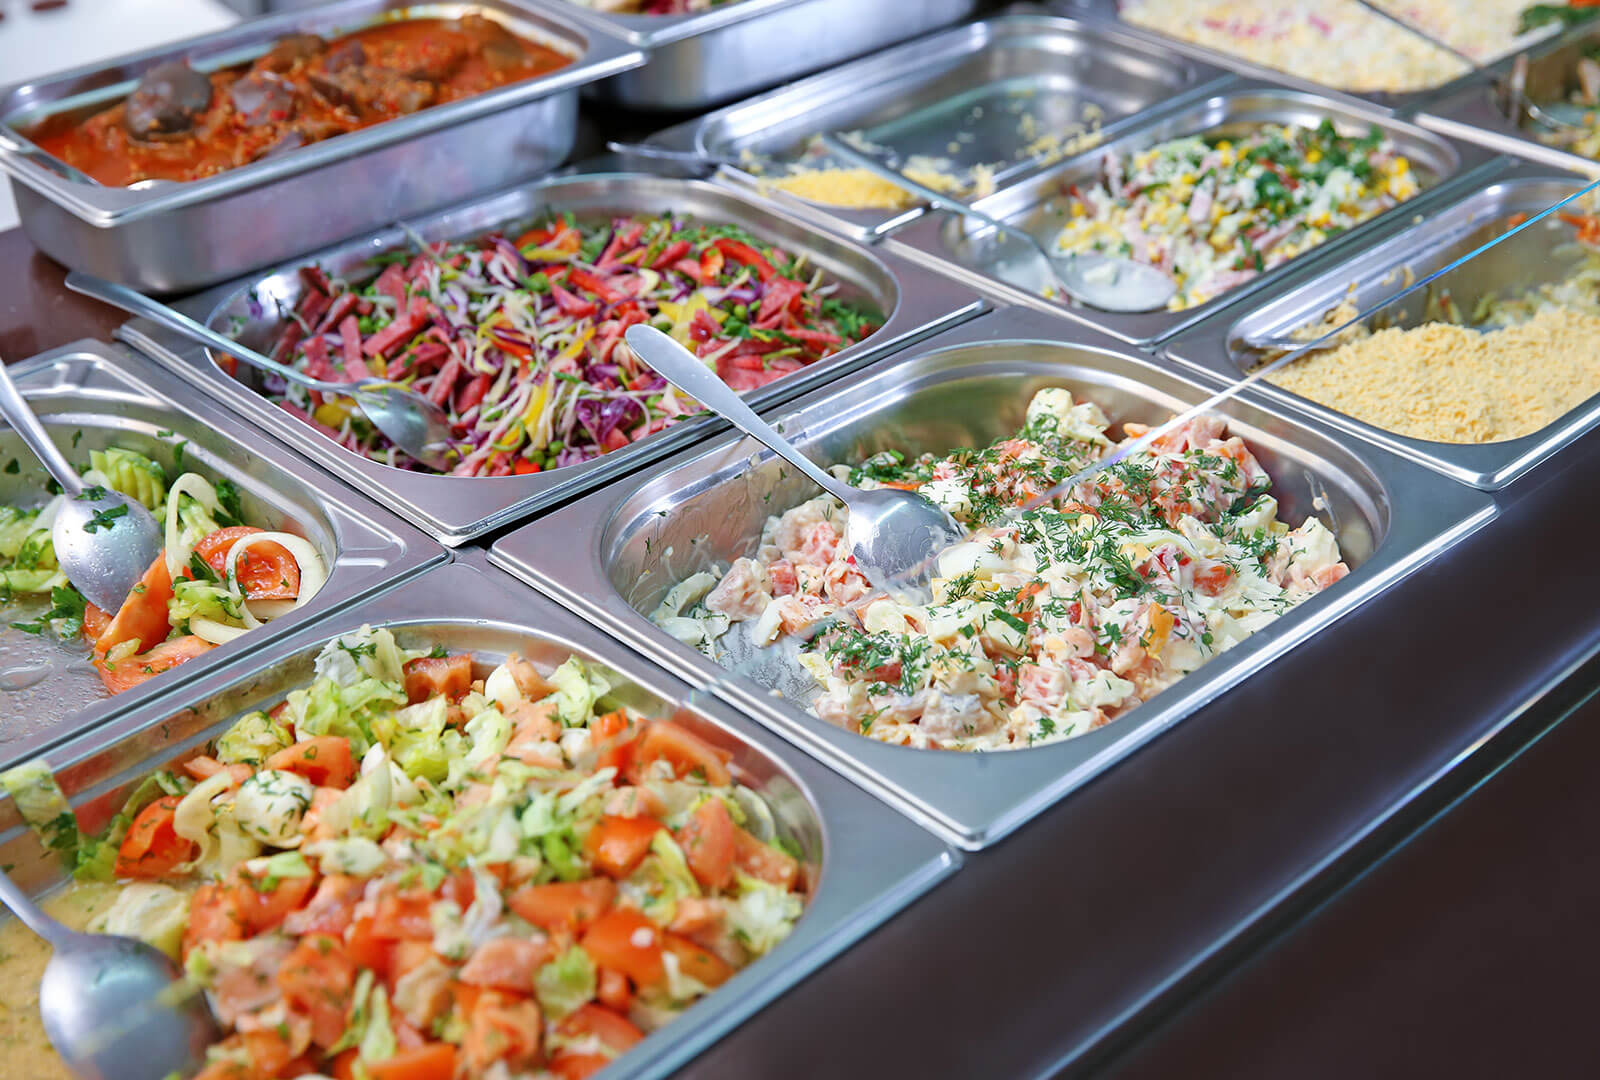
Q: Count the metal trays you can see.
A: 11